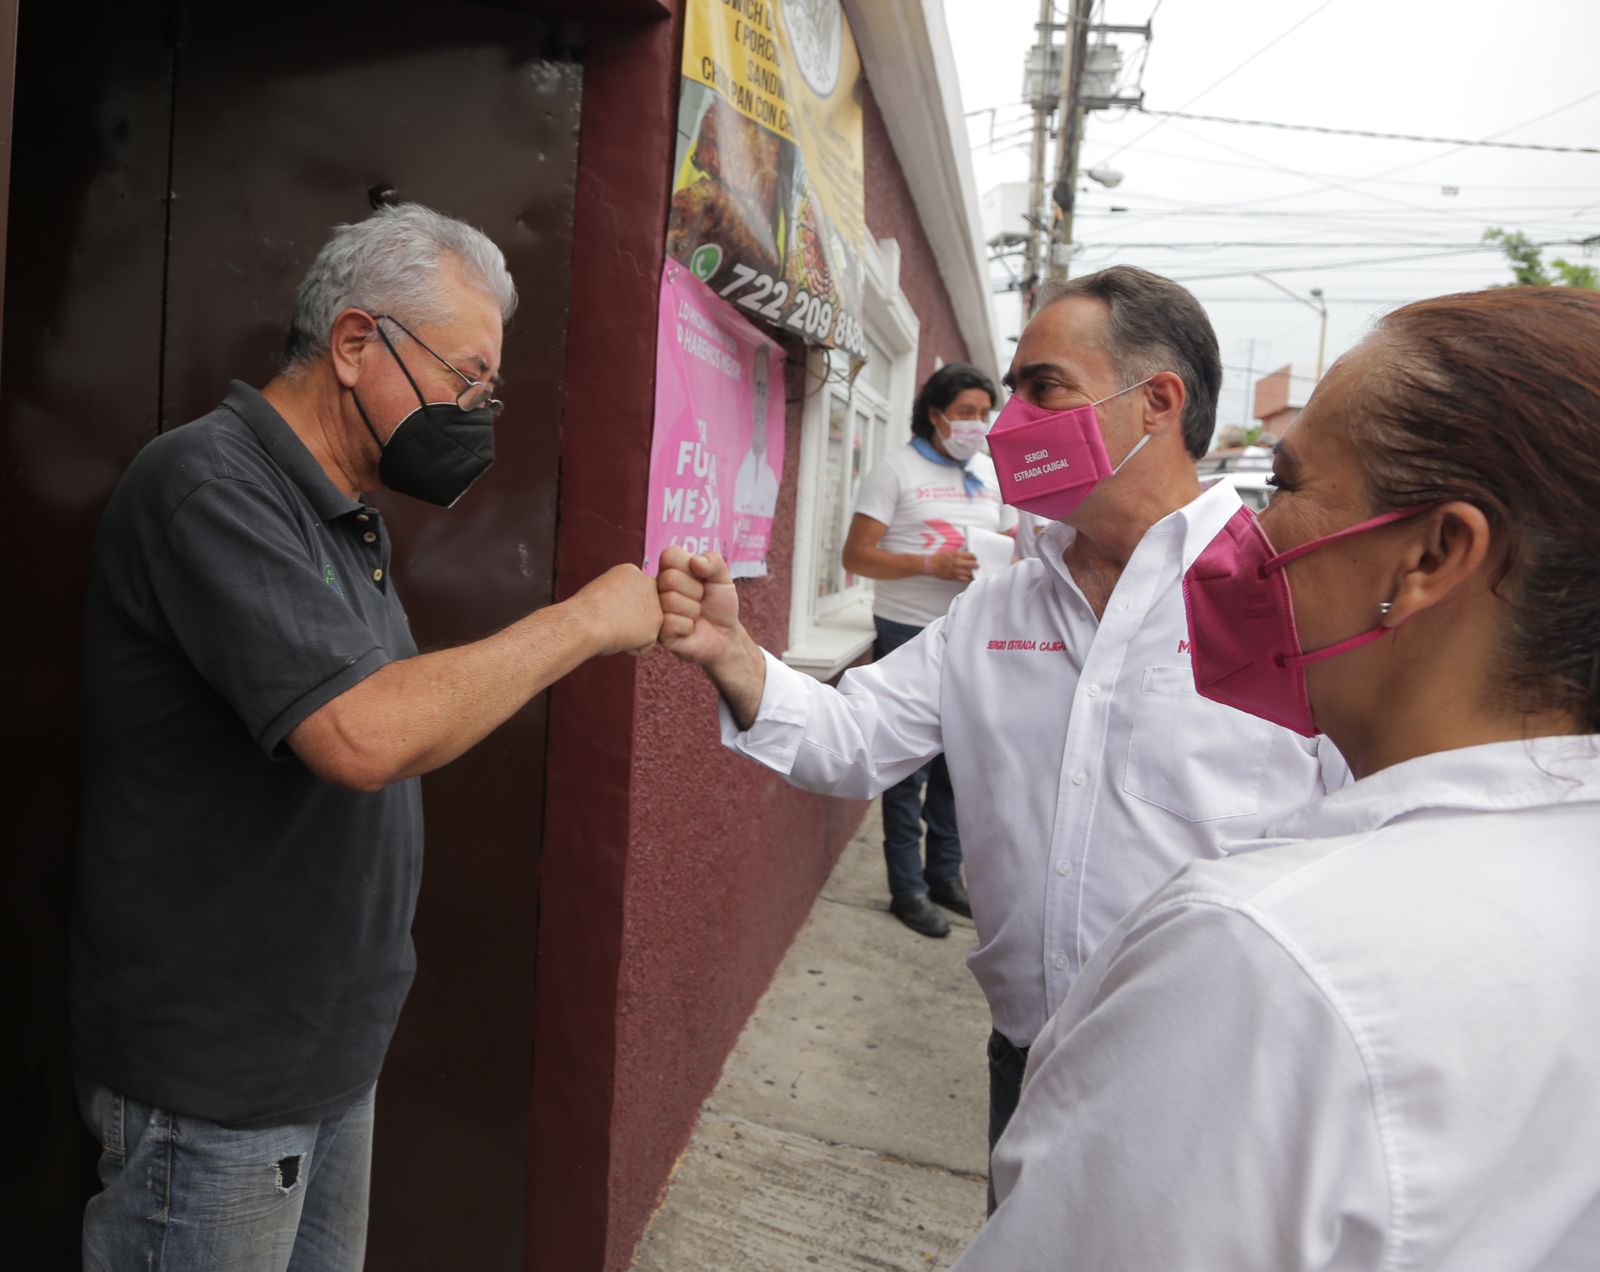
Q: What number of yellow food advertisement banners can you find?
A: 1